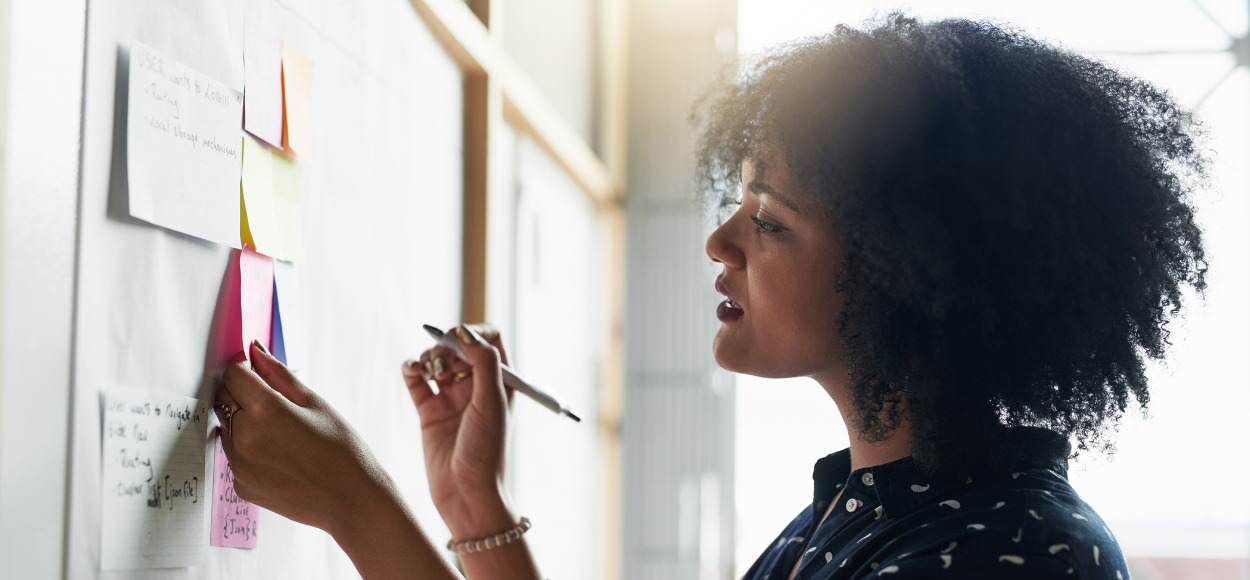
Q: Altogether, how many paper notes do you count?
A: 8